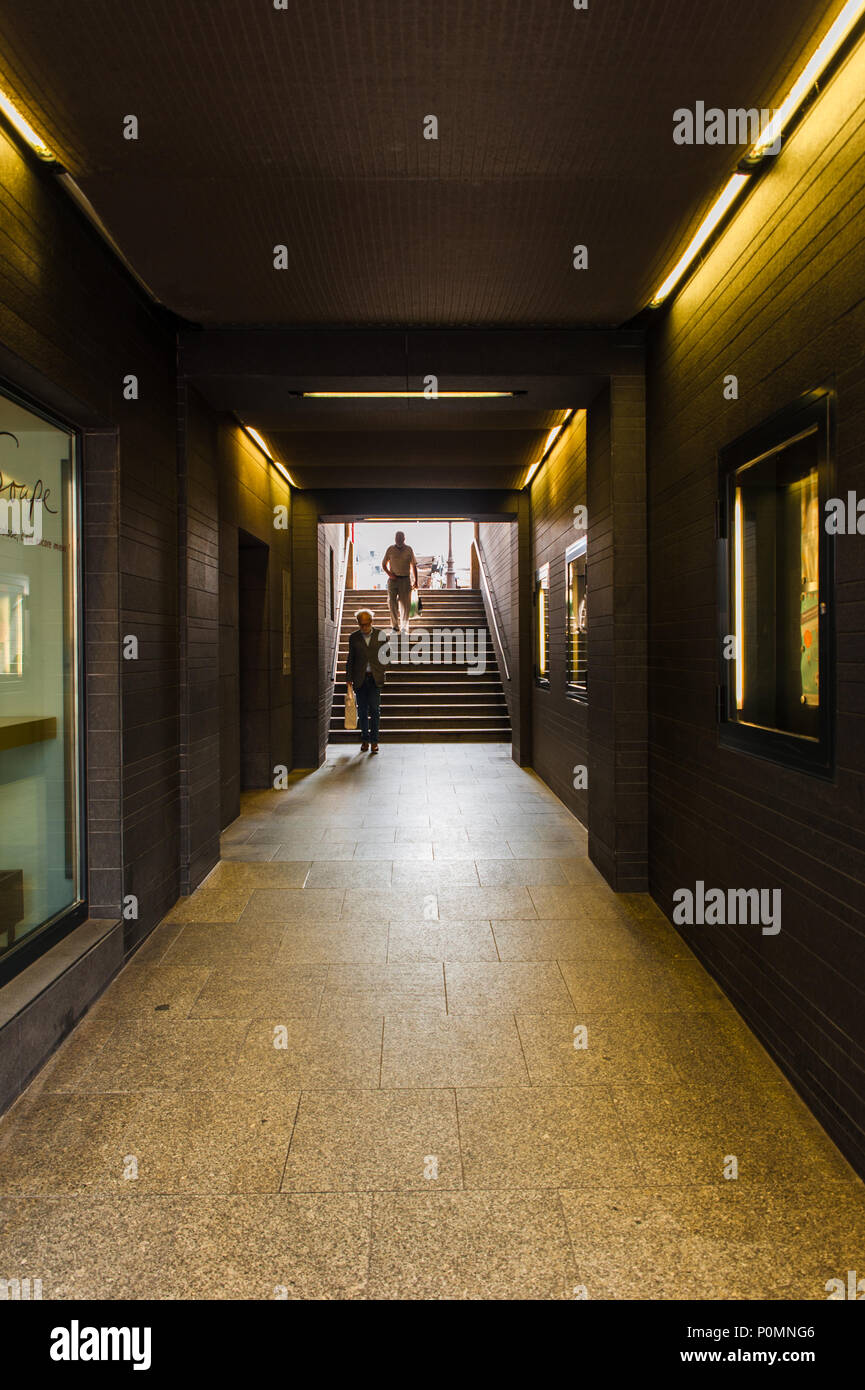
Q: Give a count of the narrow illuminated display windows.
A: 3